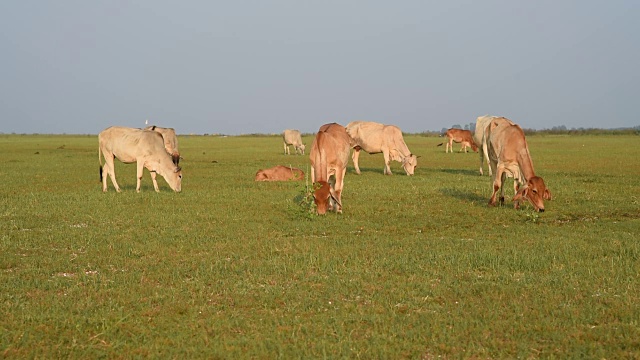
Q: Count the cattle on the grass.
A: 9